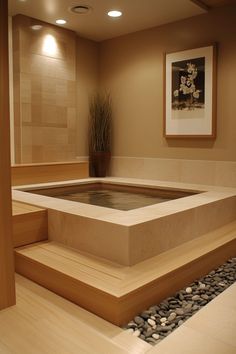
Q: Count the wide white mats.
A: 1